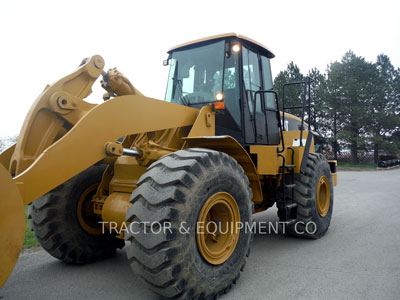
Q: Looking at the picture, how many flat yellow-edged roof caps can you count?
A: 1